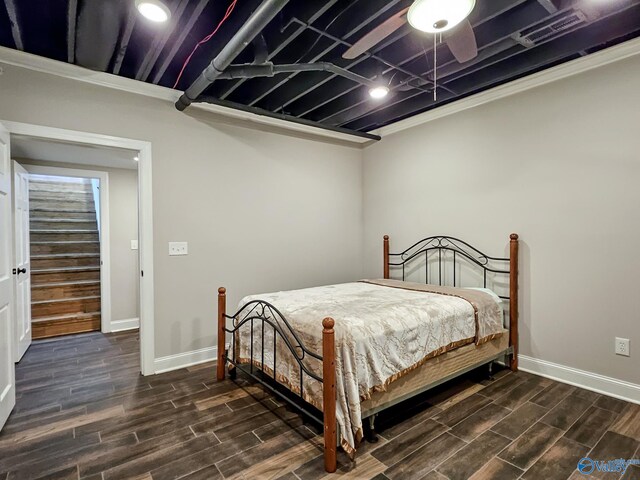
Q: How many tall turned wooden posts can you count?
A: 4